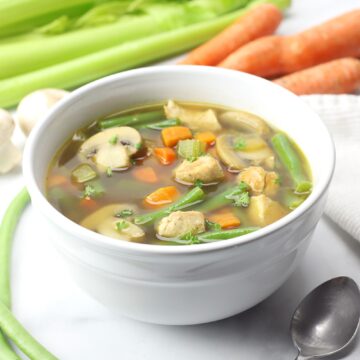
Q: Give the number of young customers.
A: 0